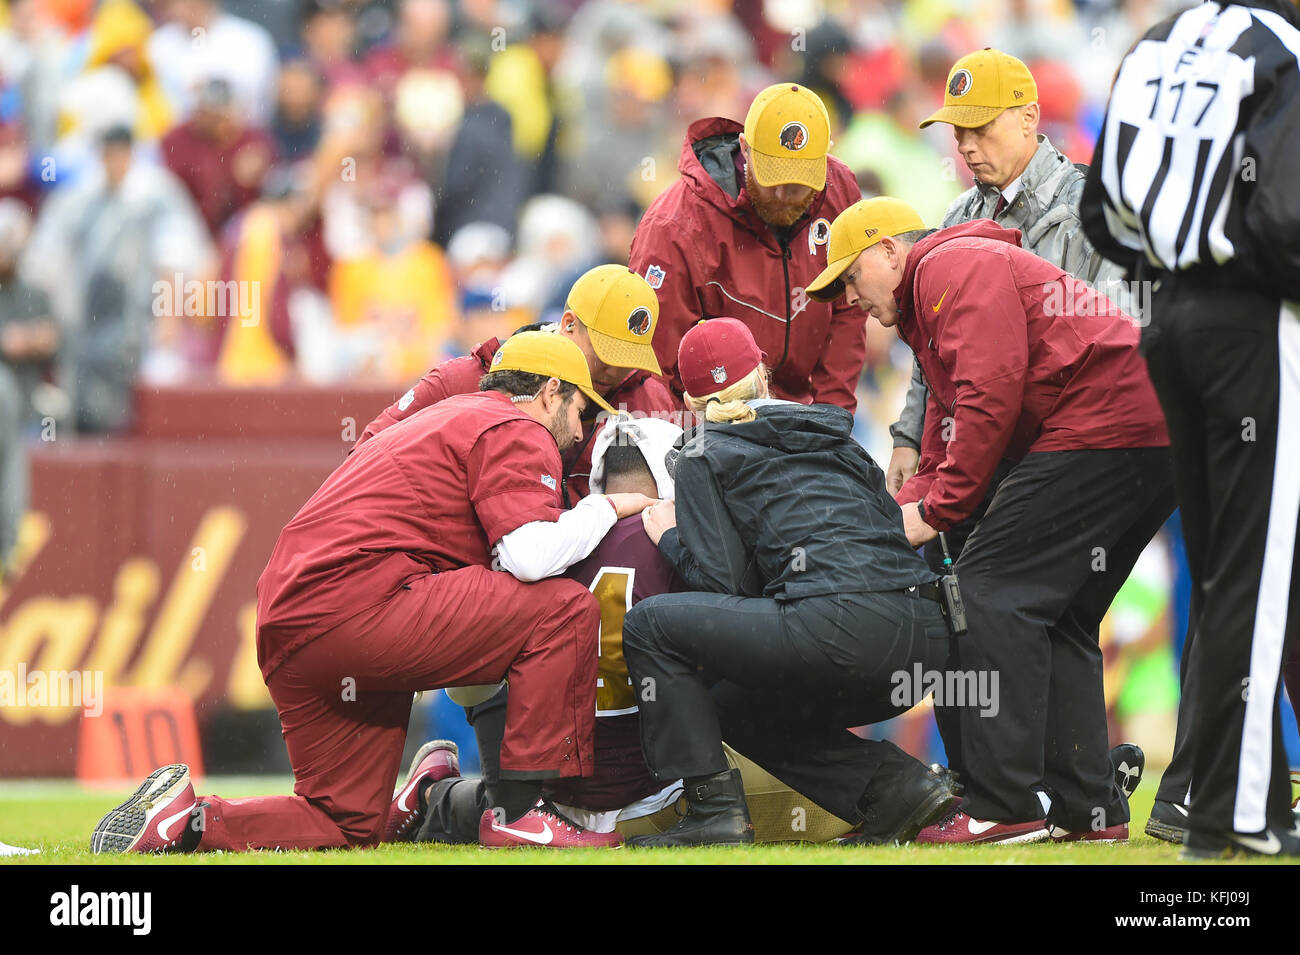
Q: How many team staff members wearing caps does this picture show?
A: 6